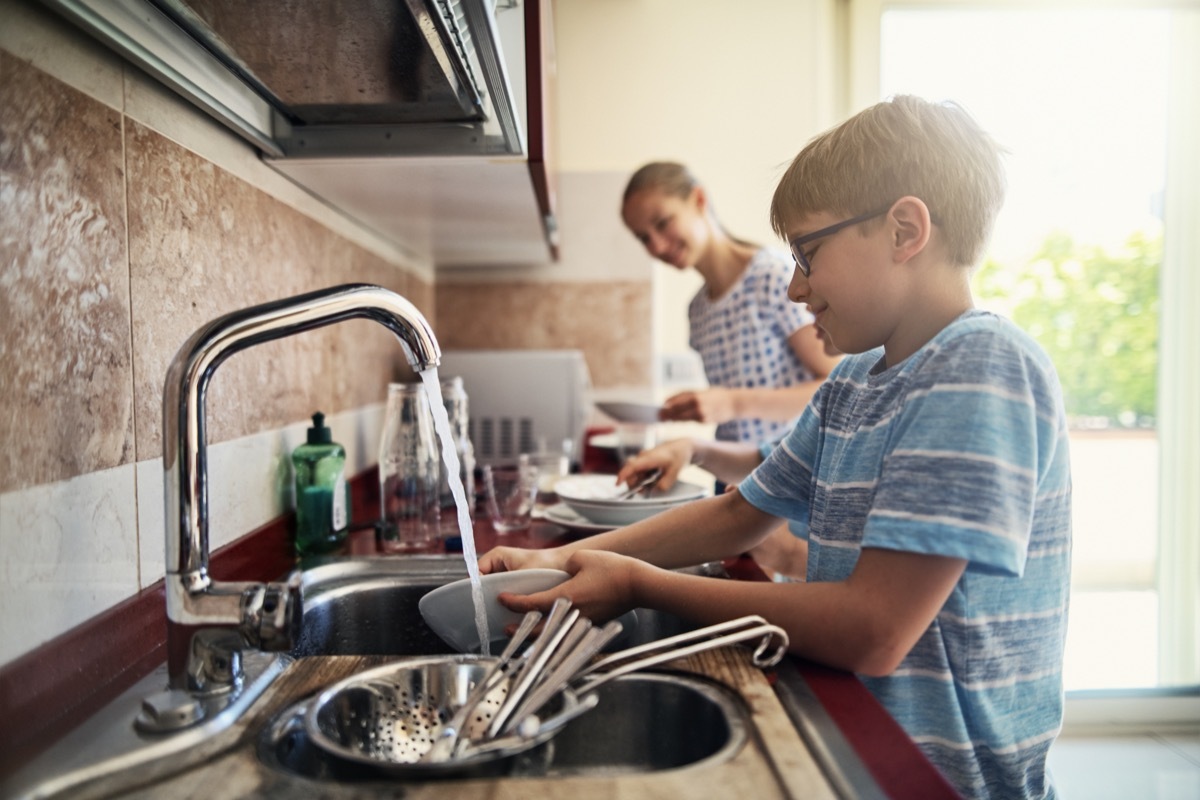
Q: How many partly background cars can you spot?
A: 0